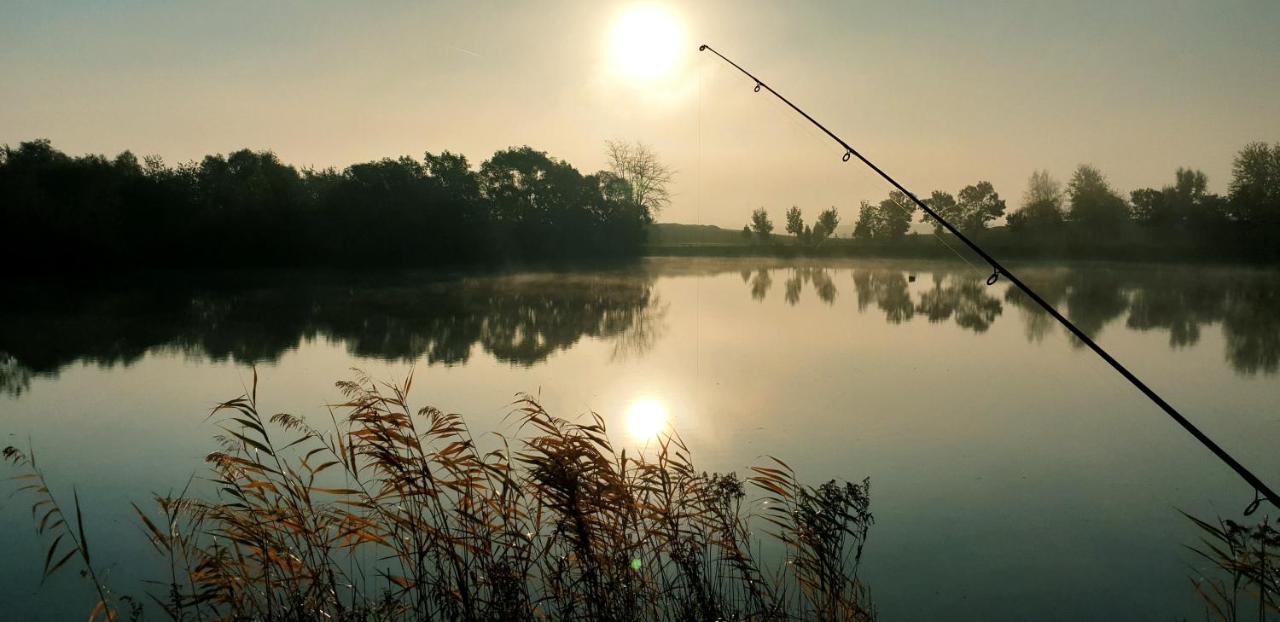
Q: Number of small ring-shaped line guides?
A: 5